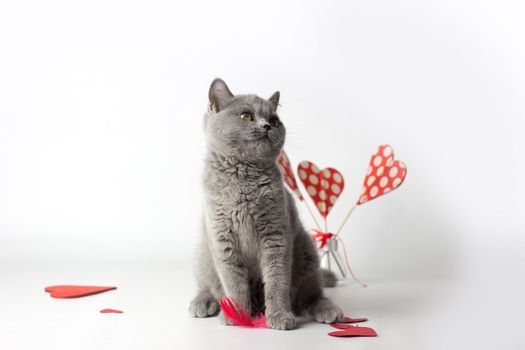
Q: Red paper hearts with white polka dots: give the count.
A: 3